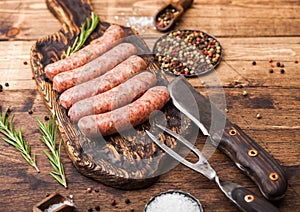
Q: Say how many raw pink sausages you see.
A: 5